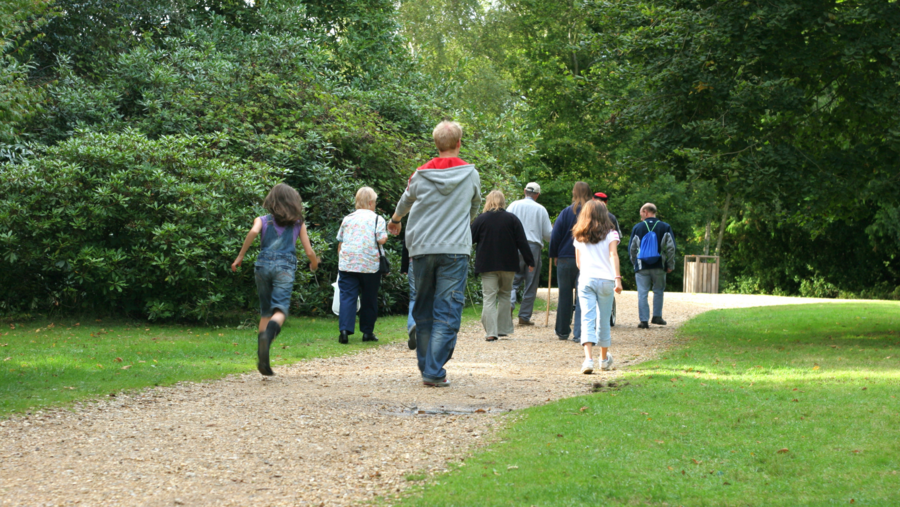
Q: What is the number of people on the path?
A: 10